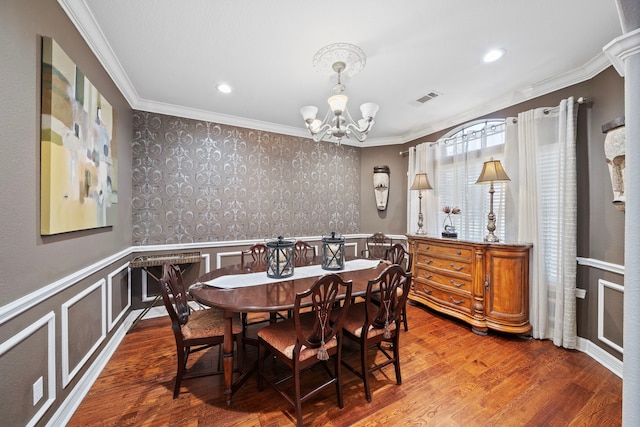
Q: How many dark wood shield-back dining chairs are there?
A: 7